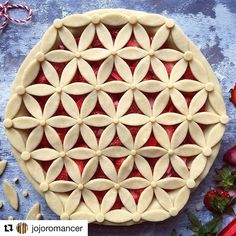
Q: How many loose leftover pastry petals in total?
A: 3